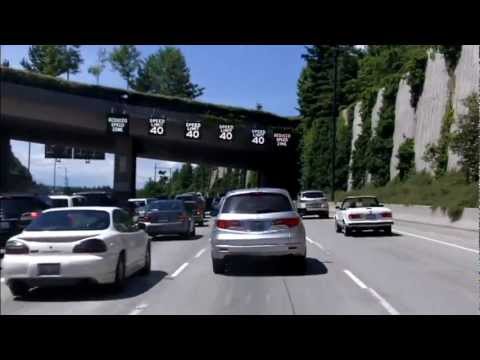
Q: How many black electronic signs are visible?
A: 6